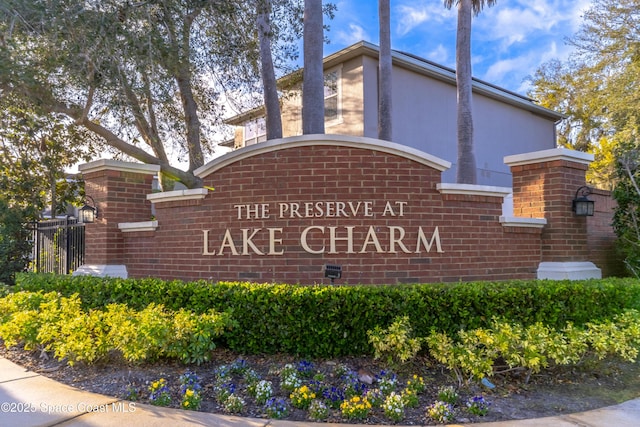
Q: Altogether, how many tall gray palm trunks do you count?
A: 4